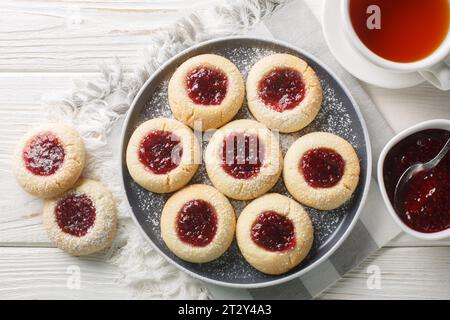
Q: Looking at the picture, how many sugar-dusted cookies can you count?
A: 9